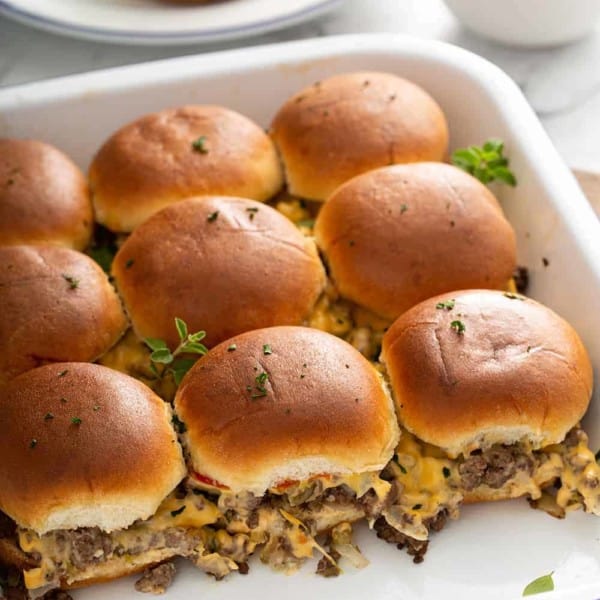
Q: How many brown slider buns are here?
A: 9